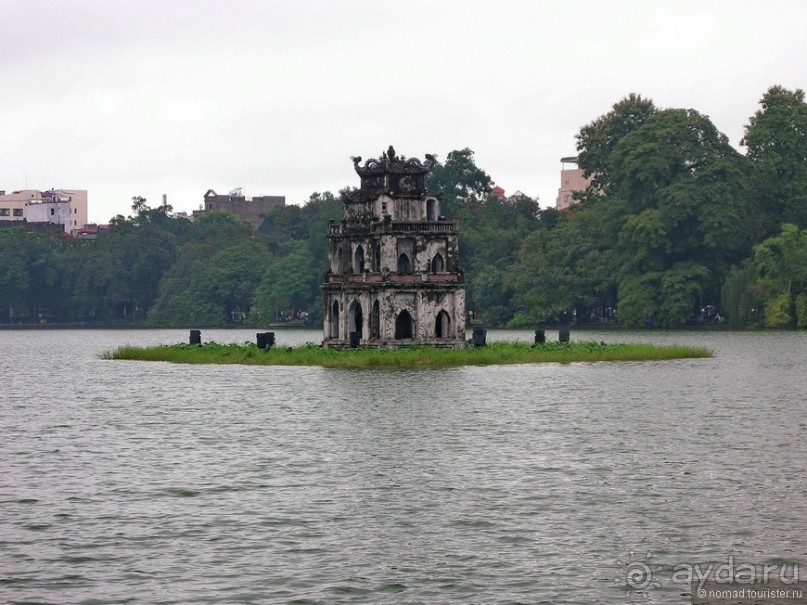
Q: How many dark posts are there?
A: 6